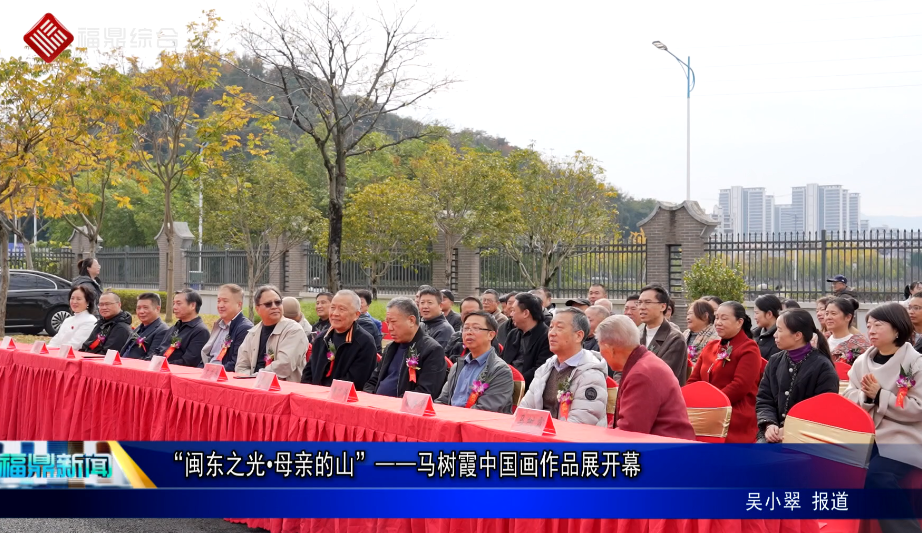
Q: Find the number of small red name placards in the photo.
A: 10